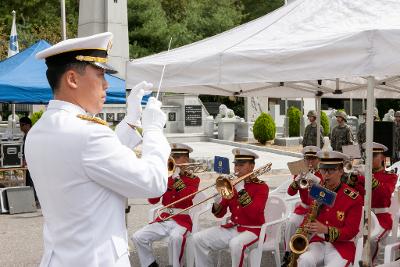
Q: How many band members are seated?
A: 5